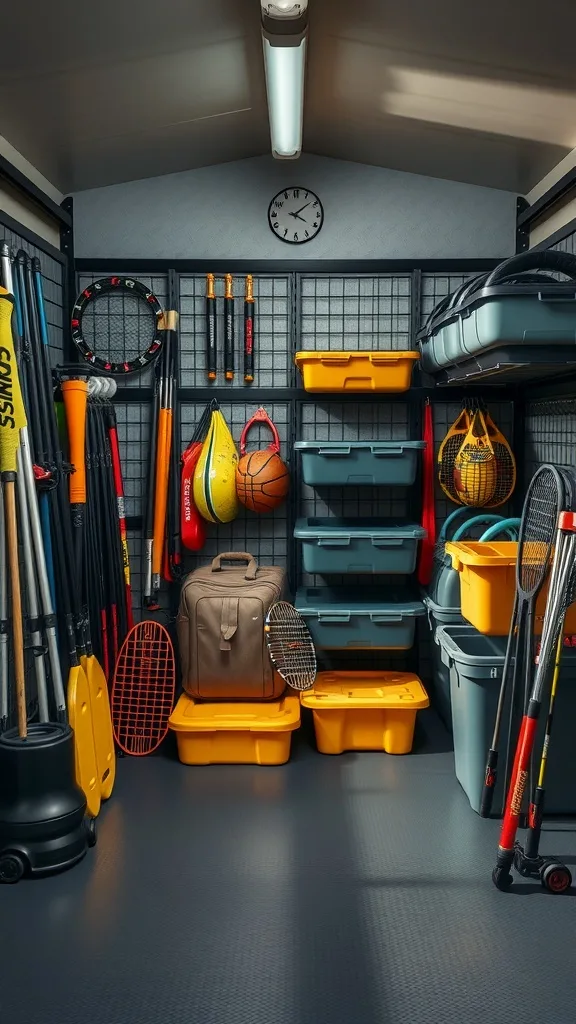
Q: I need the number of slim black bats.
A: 3